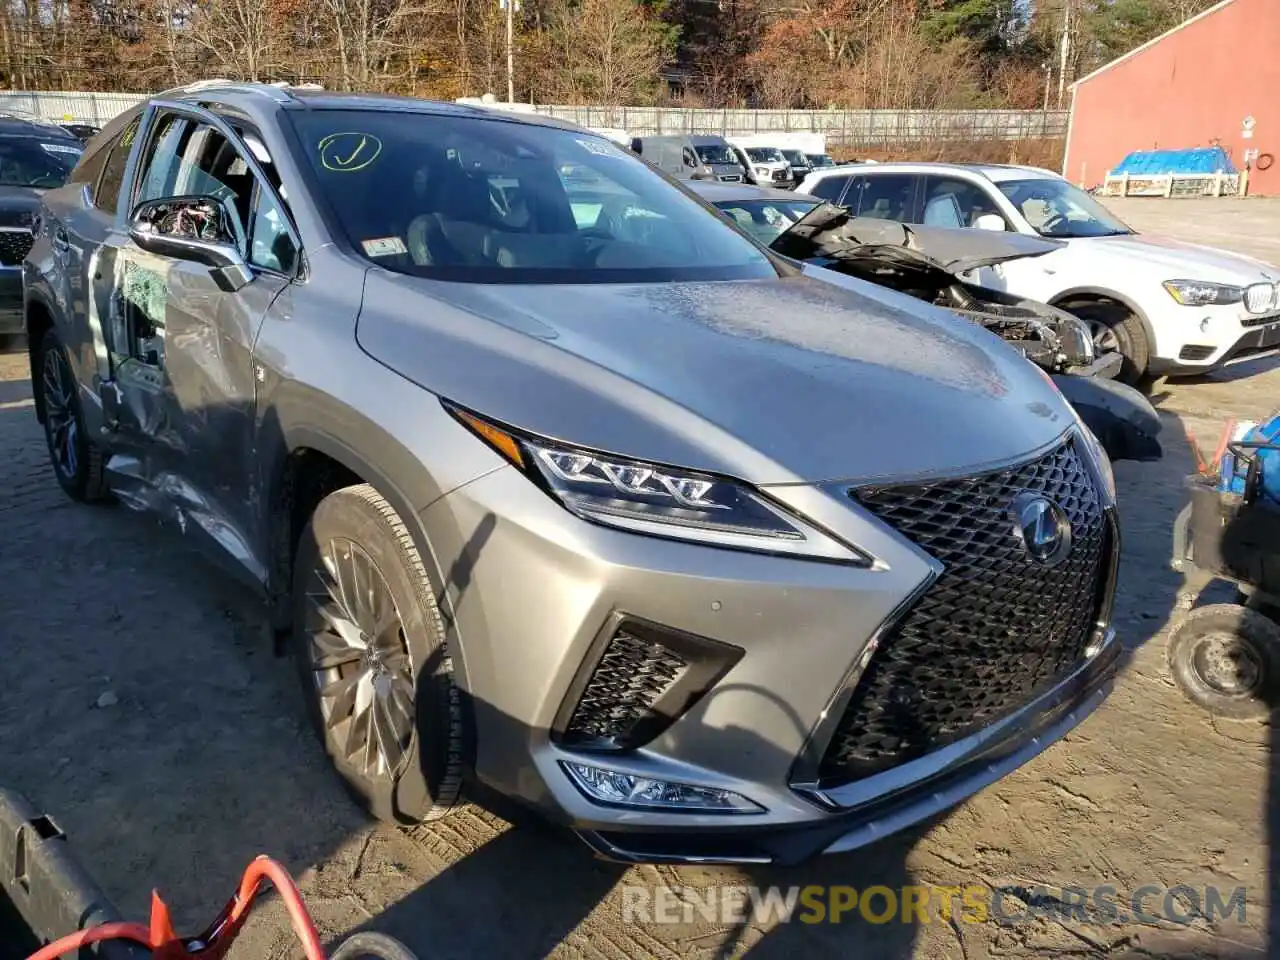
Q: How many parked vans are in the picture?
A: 4